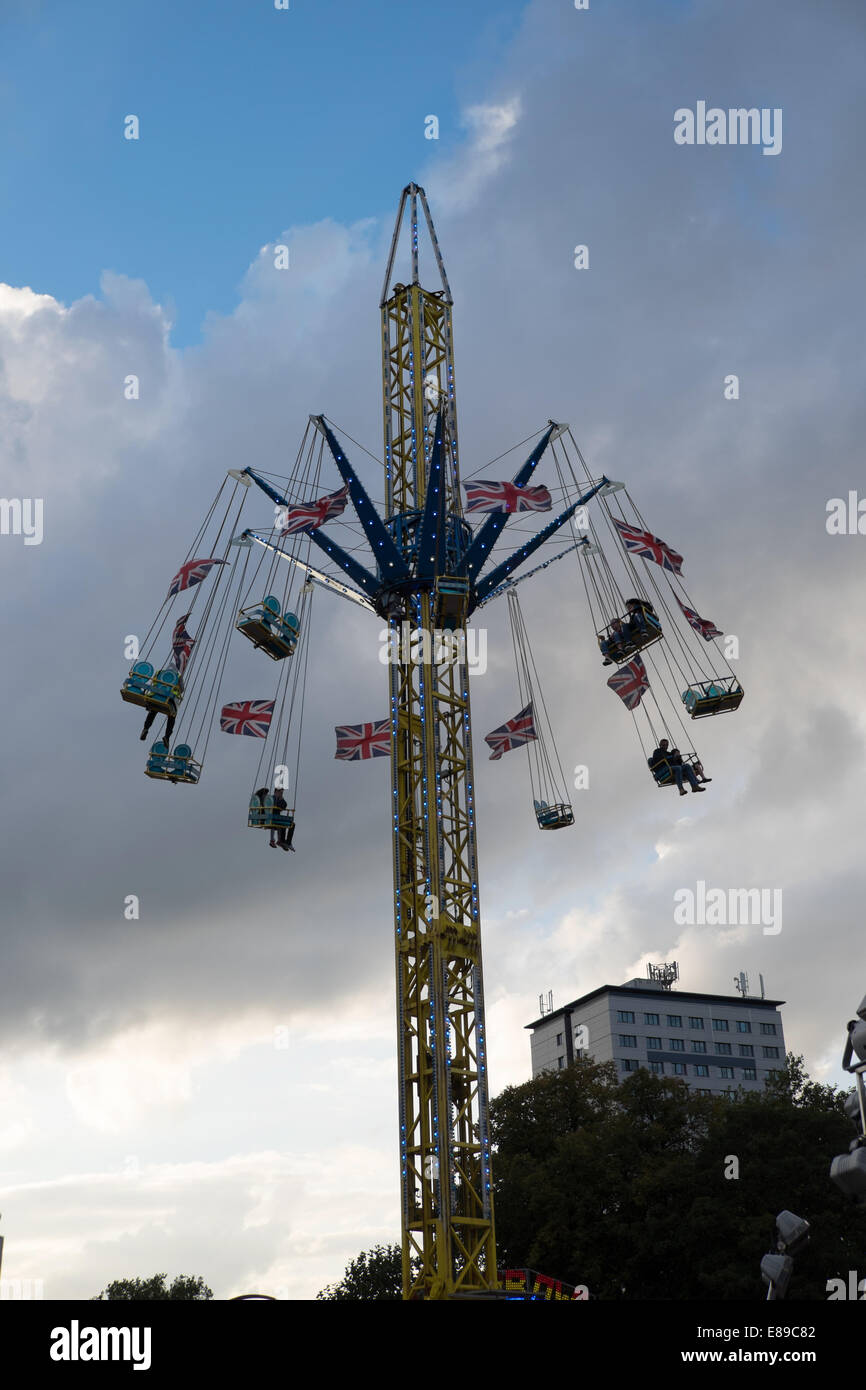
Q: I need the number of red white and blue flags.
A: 10